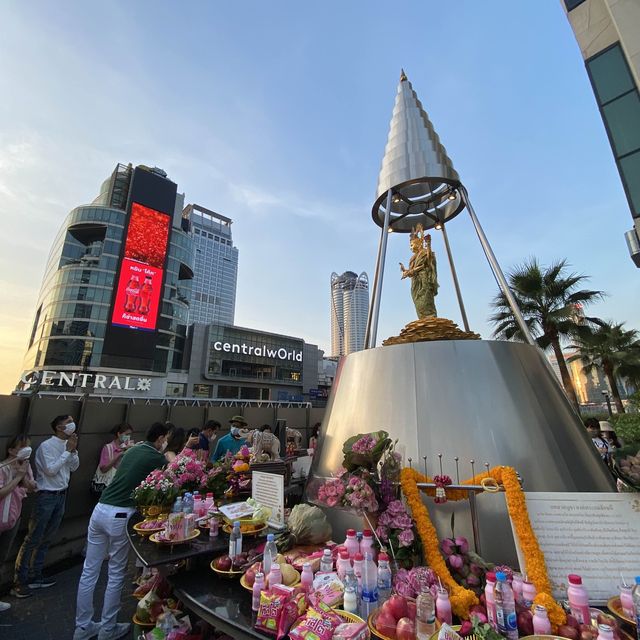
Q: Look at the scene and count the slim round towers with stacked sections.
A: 1